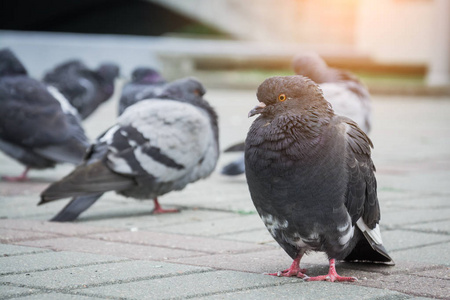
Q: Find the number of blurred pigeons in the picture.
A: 5